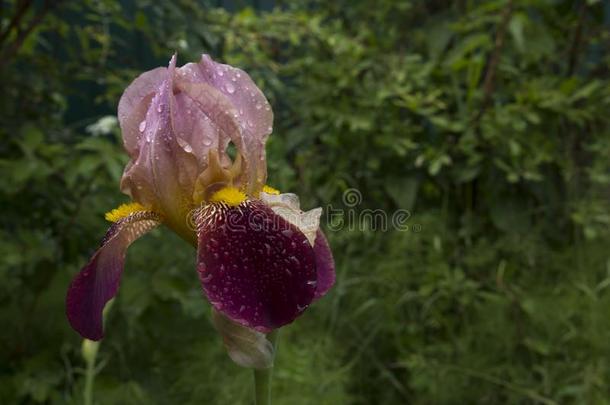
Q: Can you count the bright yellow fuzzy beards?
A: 3